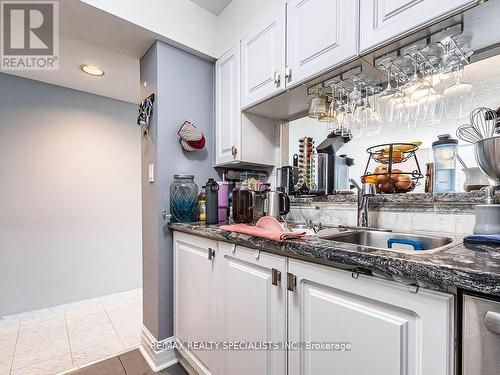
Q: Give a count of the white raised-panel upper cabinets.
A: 4